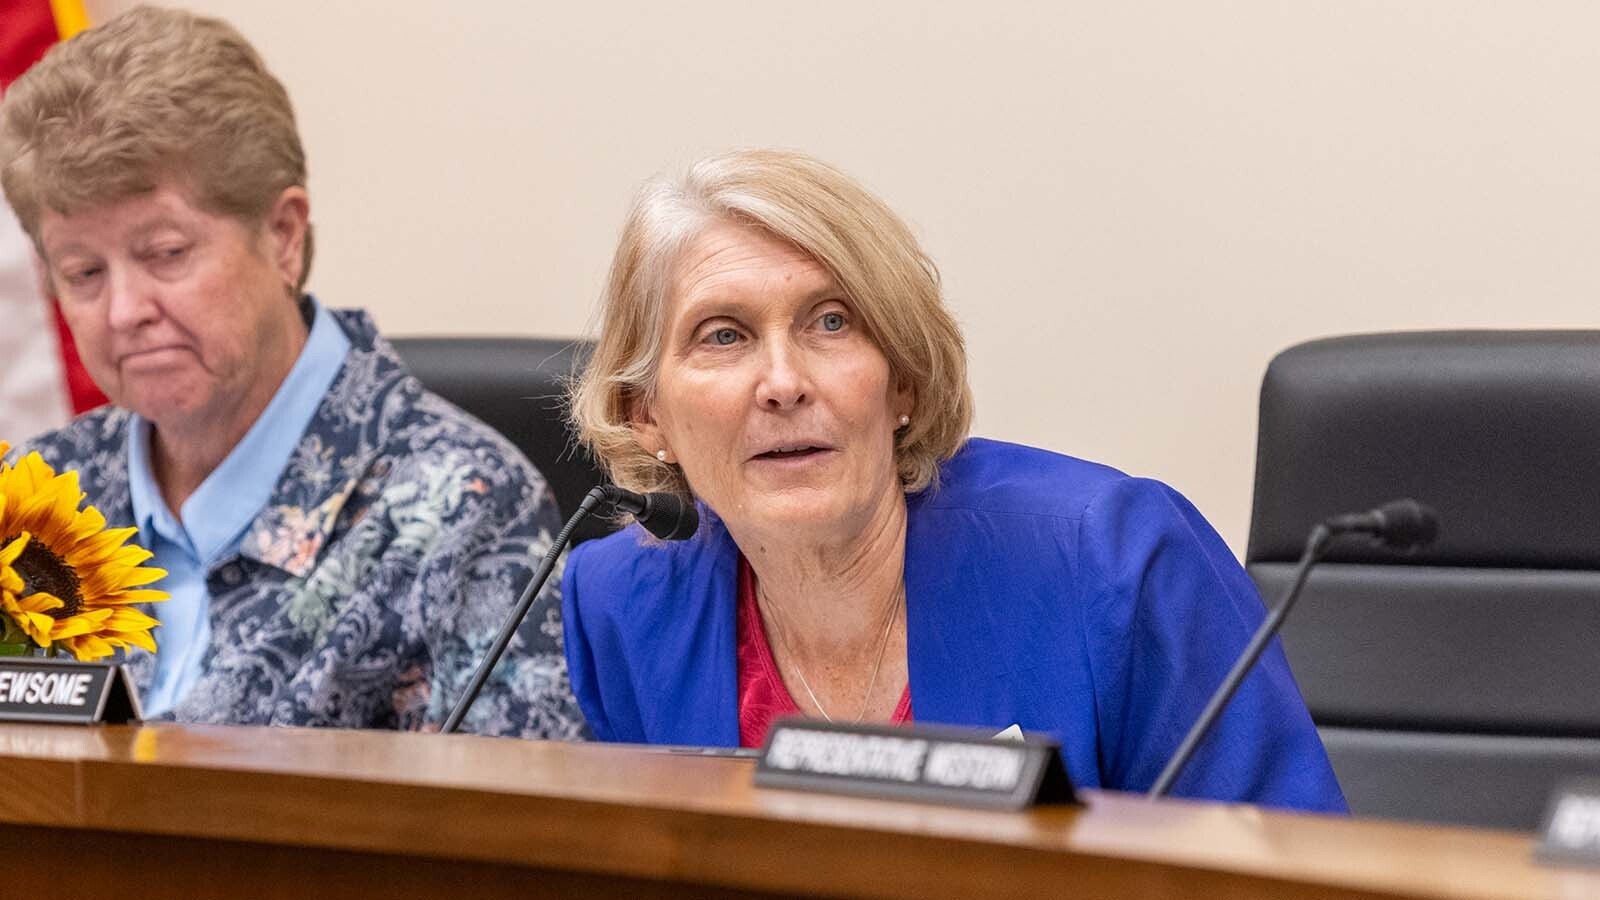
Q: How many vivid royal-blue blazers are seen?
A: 1